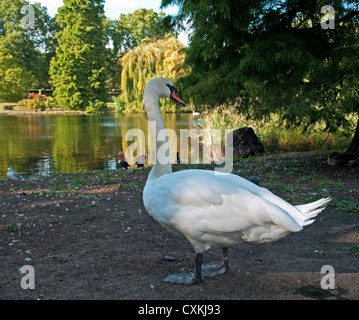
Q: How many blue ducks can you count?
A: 0